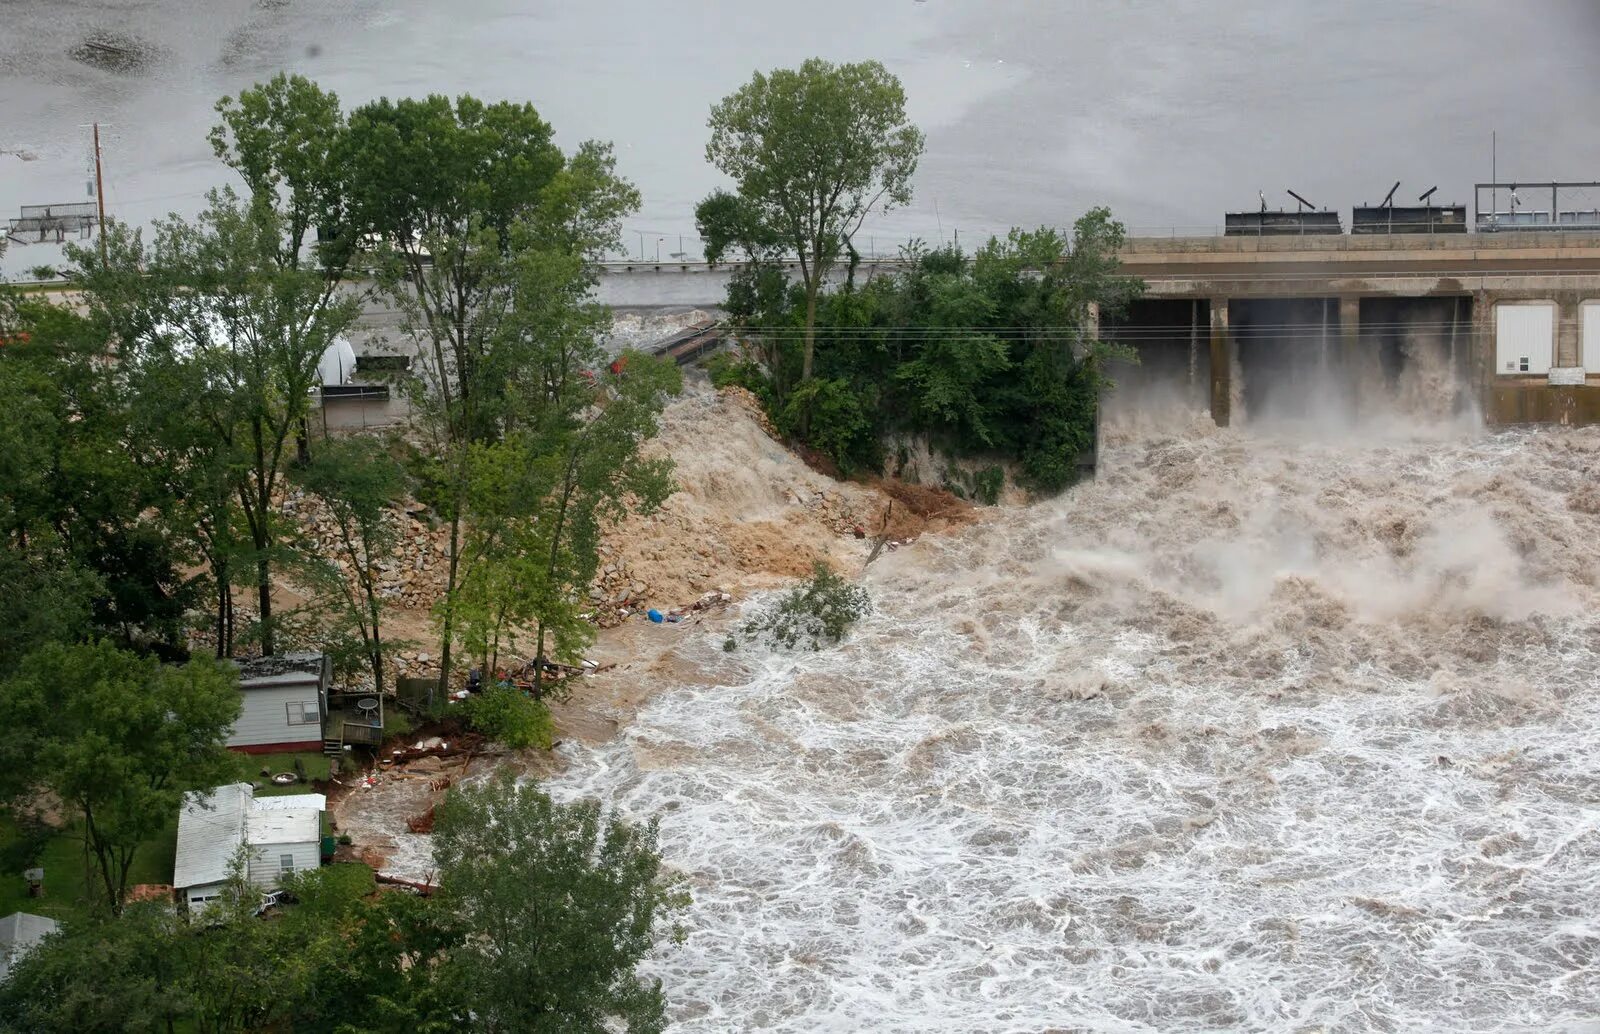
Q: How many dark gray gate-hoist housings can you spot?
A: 2